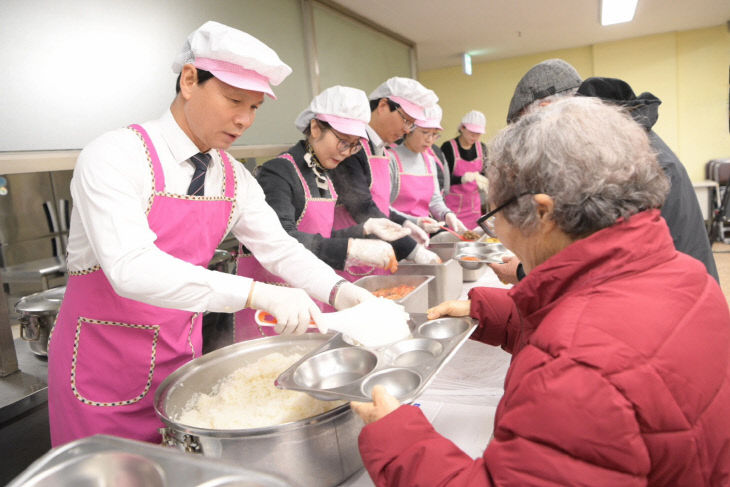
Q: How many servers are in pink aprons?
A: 5